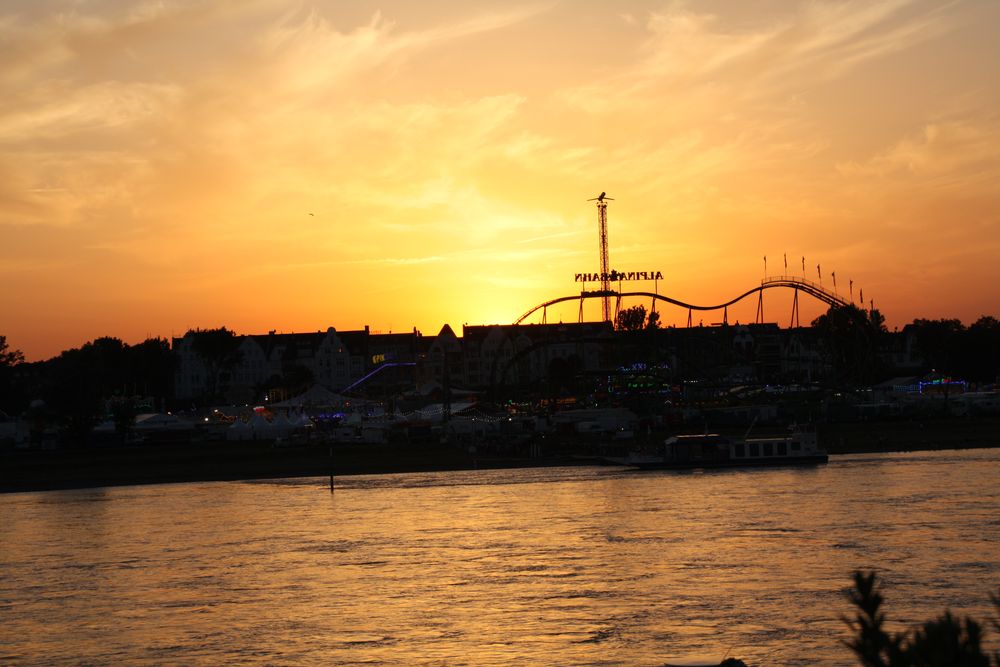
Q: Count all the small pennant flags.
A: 8